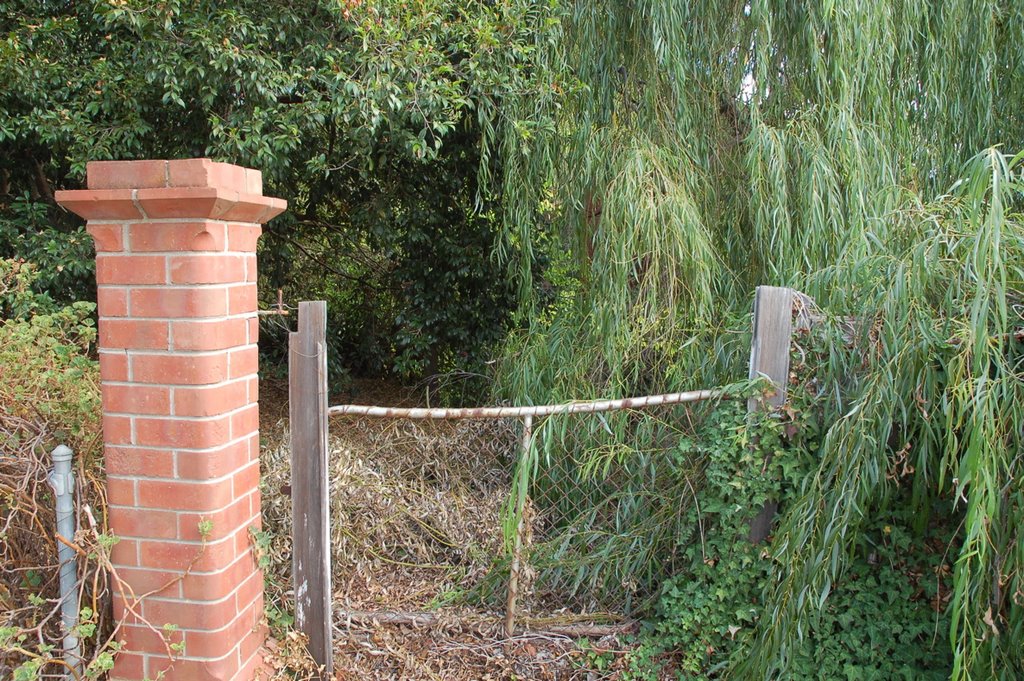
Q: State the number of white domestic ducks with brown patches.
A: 0